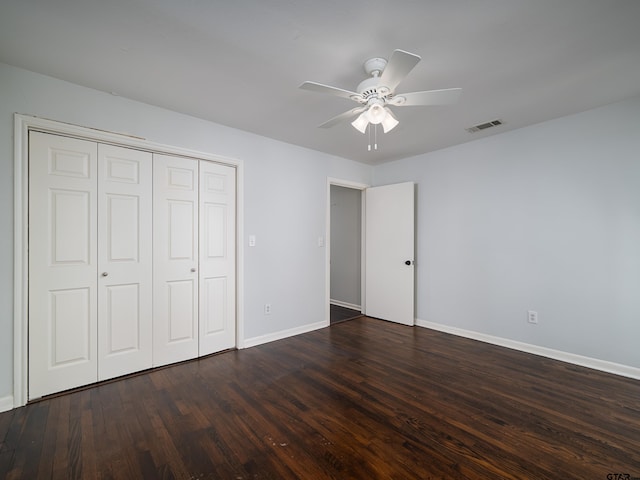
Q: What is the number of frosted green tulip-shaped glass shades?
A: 0